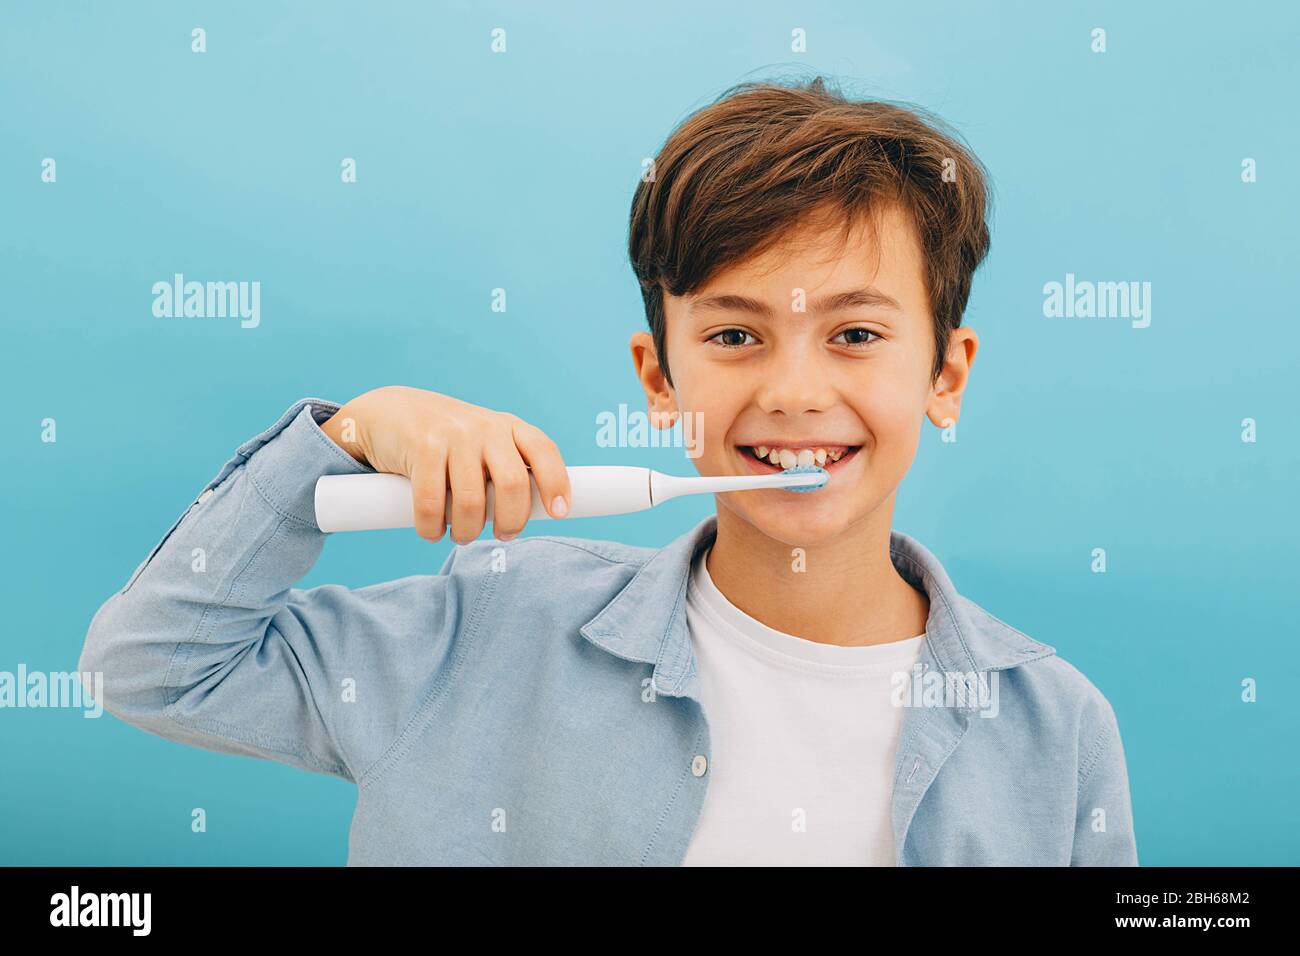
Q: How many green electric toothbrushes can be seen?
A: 0